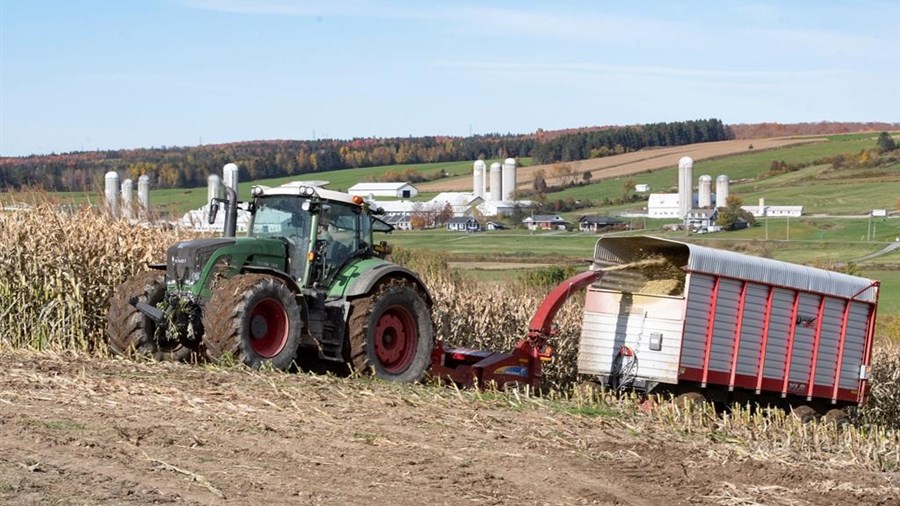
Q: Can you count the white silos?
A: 11